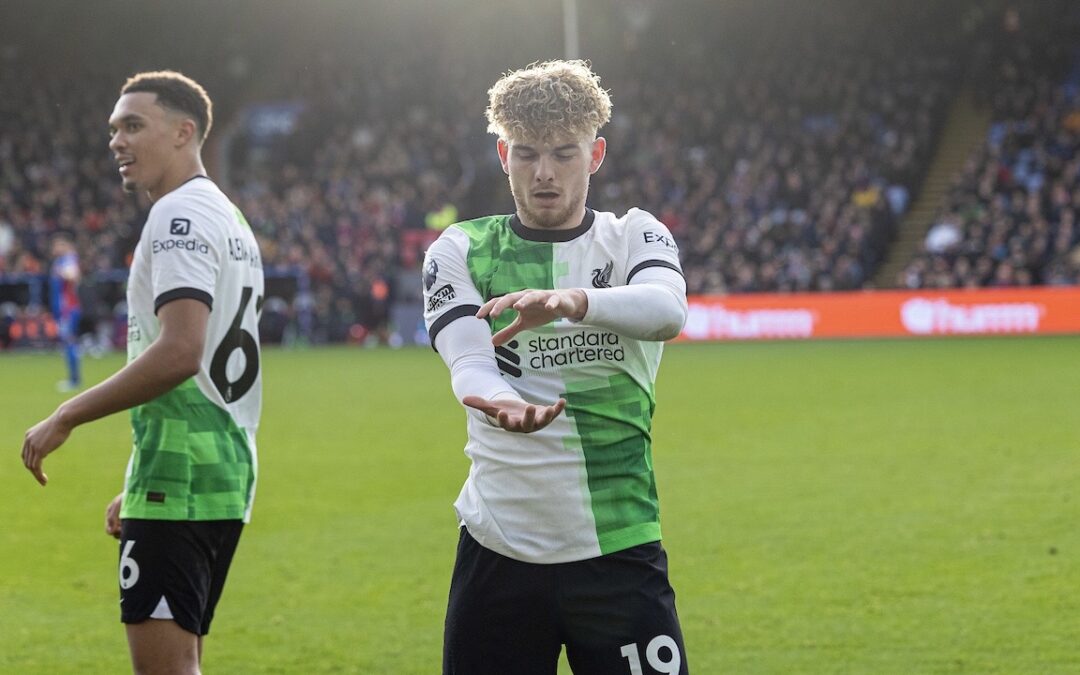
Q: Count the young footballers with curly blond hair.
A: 1